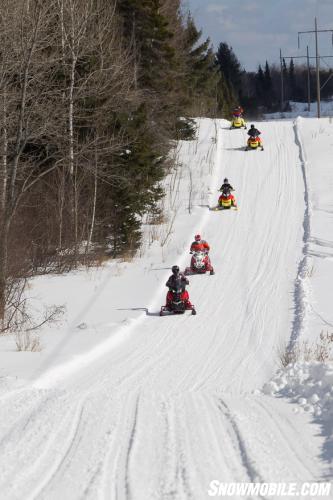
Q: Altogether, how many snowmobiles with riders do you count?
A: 5